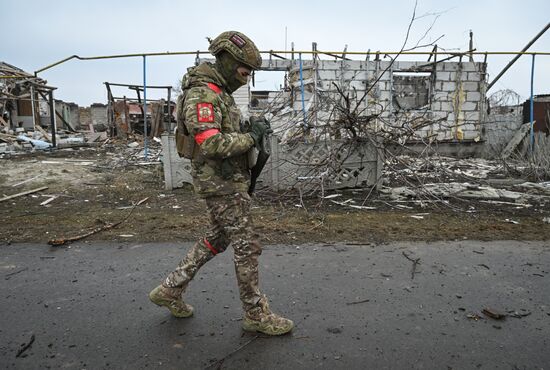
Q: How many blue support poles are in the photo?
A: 3